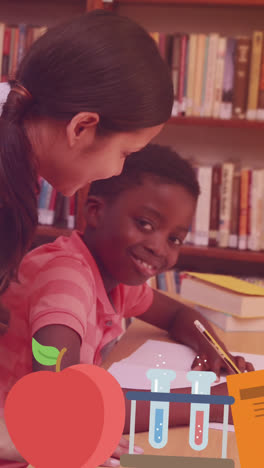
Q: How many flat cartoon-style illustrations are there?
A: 3